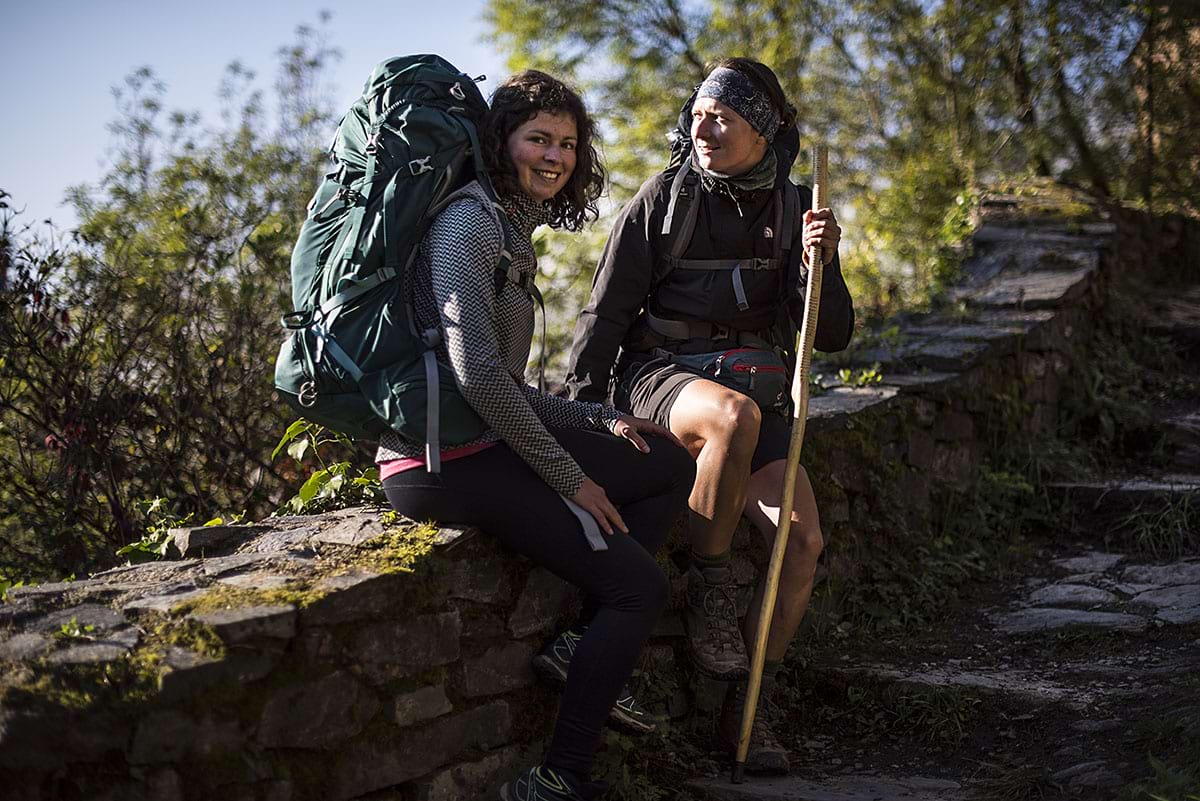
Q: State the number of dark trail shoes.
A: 2